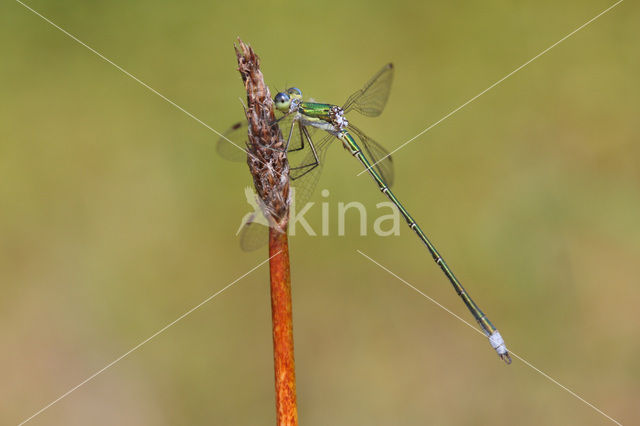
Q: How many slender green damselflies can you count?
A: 1